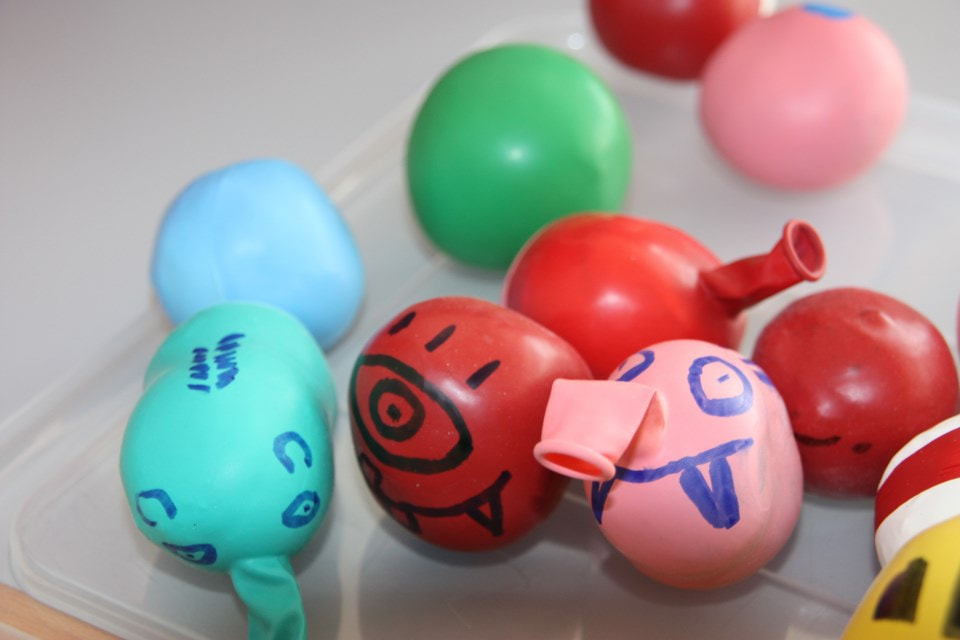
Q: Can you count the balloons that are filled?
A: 11